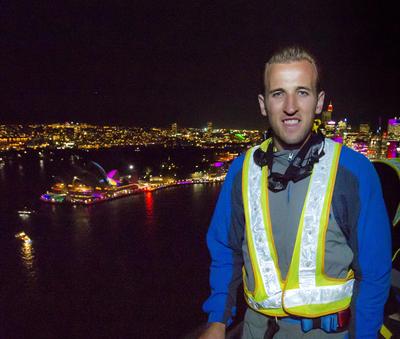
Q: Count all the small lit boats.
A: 2